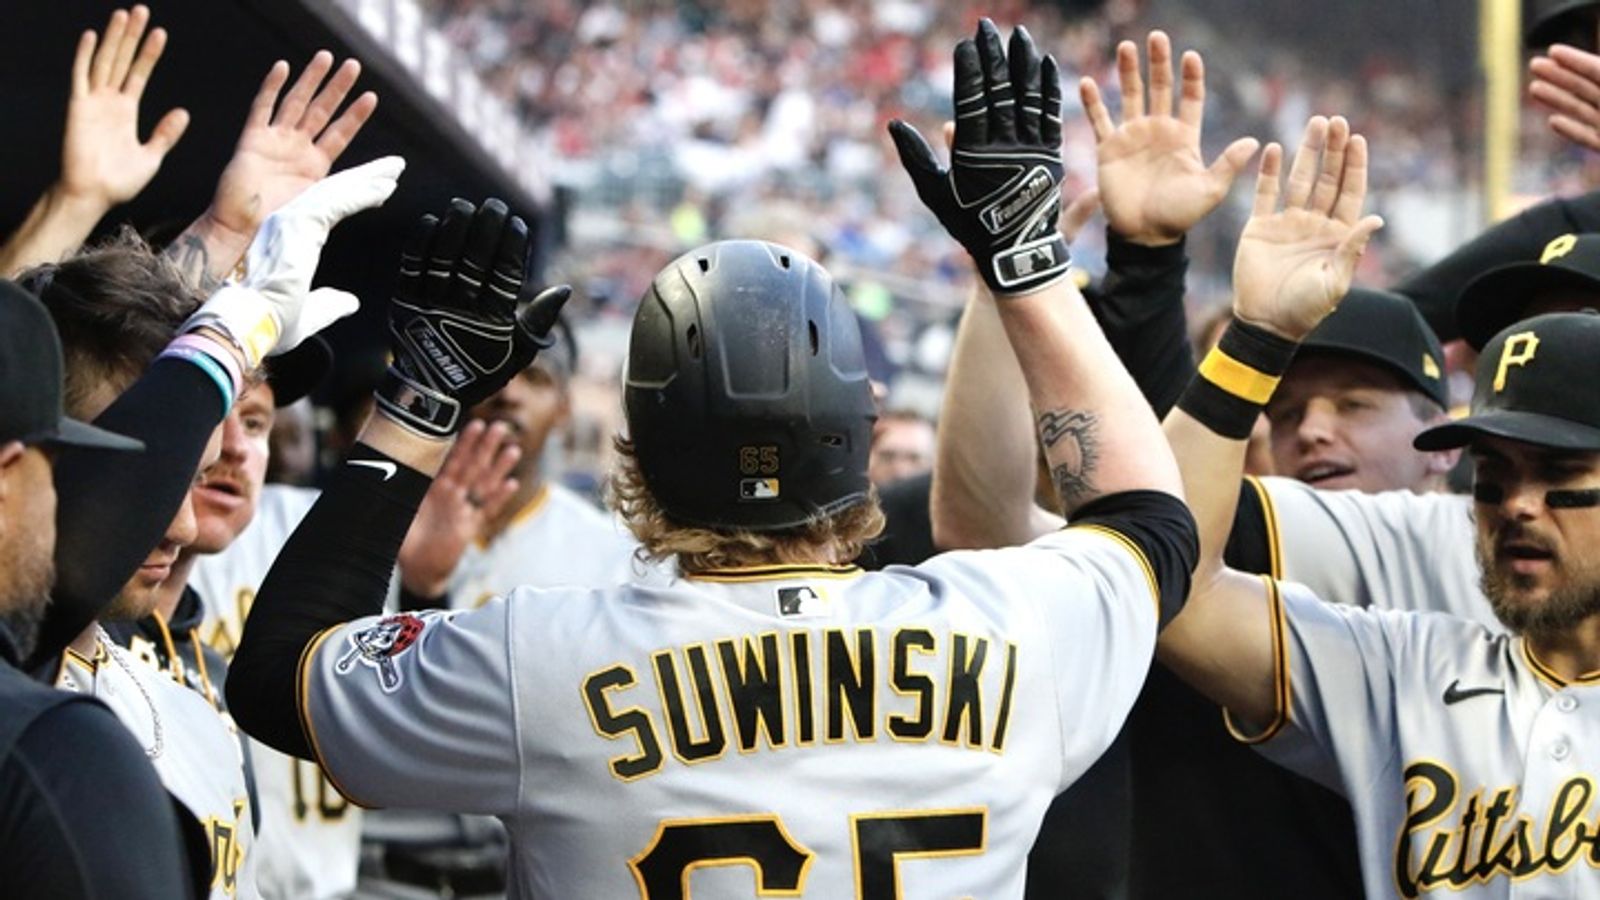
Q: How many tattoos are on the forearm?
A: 1